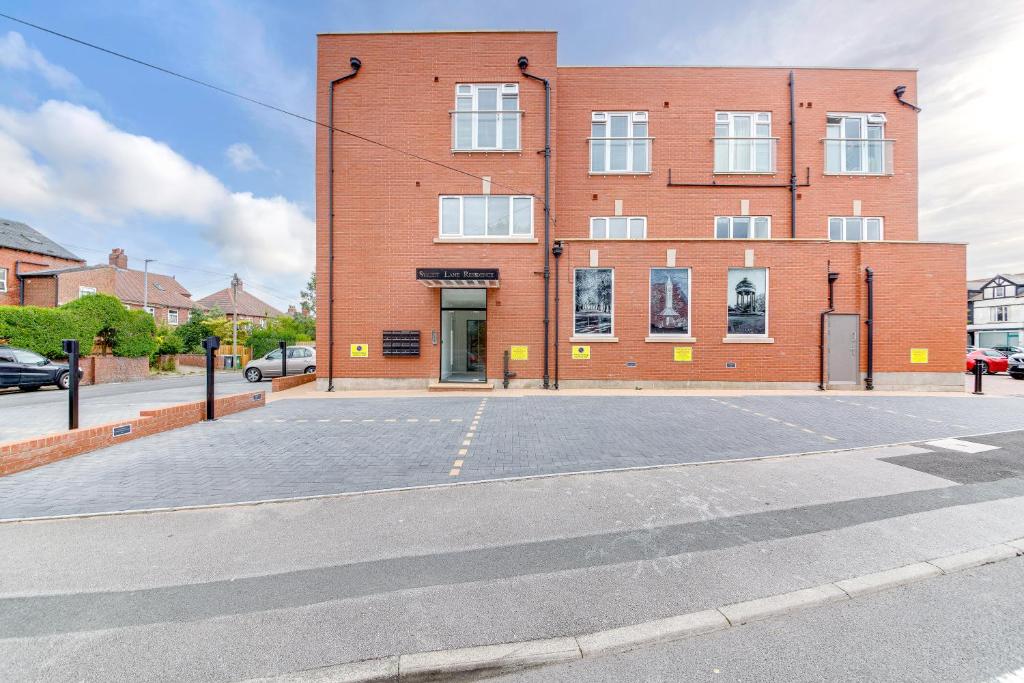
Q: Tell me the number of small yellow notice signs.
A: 5